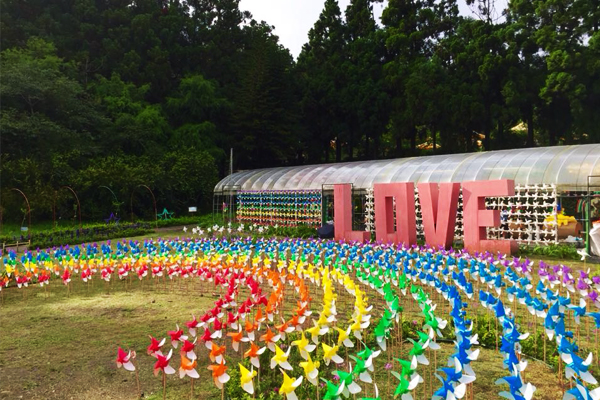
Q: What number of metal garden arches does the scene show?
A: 4